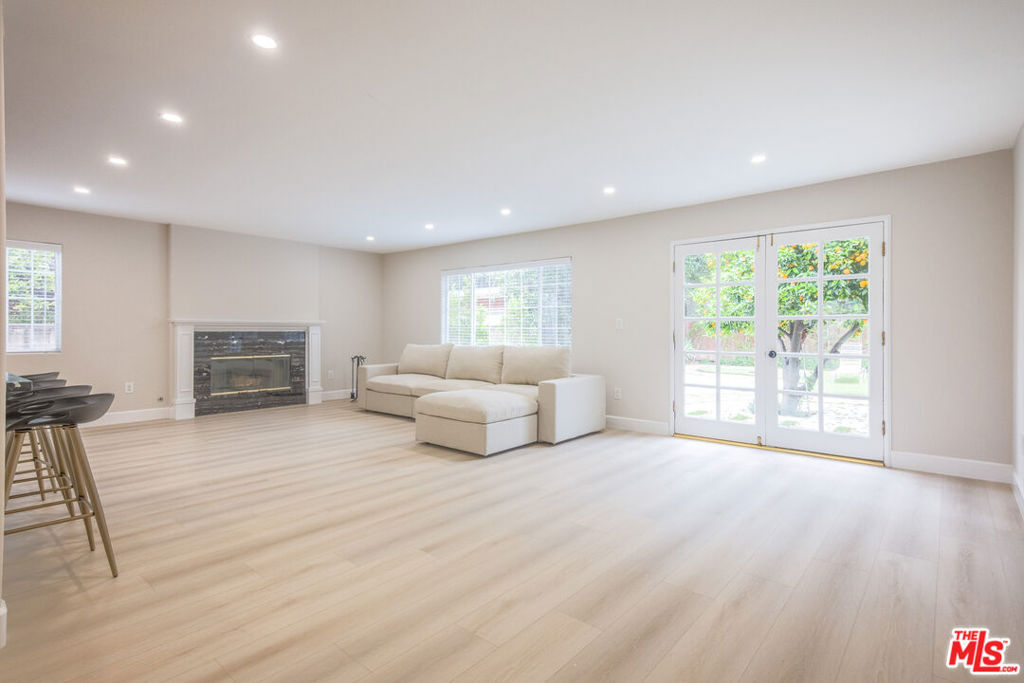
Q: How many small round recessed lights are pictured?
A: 9